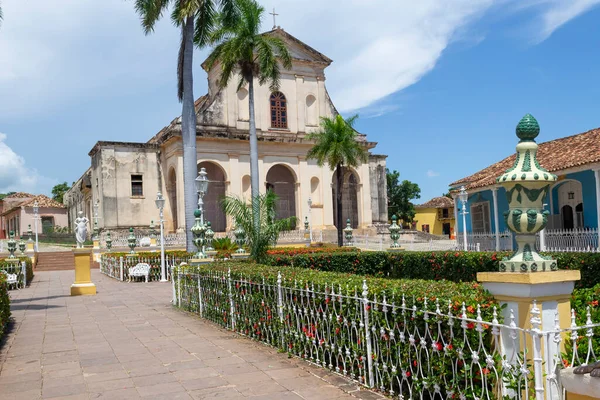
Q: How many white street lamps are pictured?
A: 6